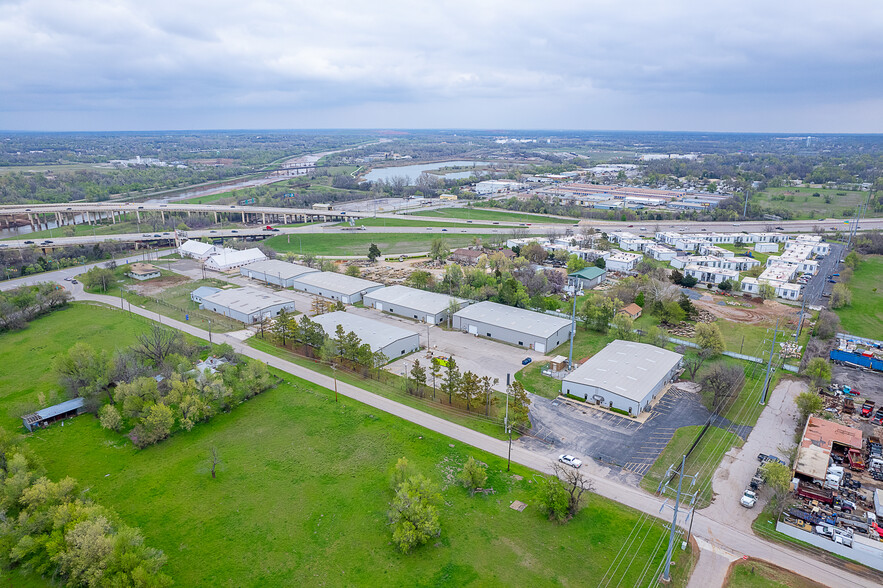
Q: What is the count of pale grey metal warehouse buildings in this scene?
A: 7